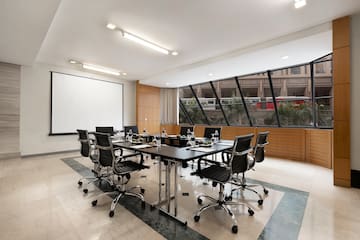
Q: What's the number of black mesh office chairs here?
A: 8